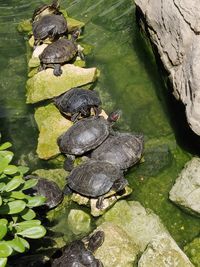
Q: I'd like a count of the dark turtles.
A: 9